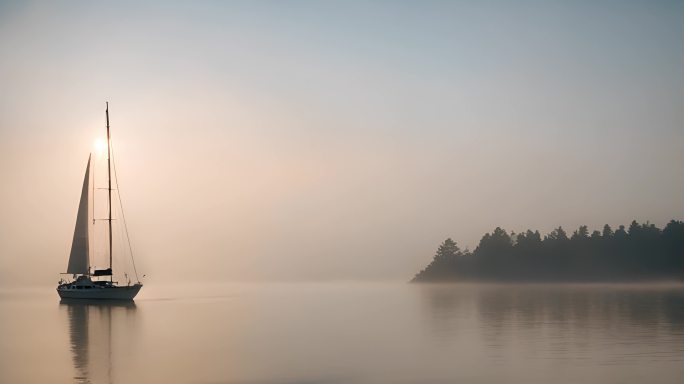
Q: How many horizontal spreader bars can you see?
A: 2